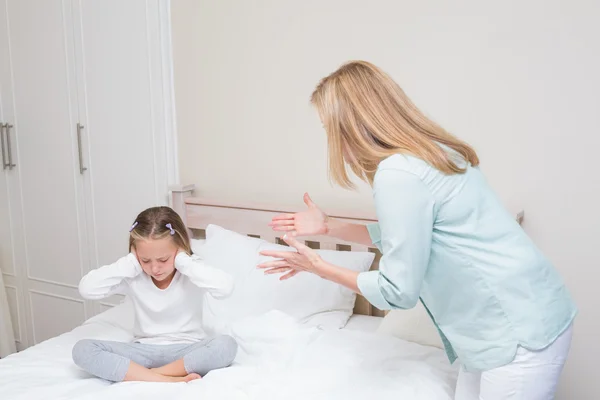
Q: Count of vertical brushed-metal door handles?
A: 3